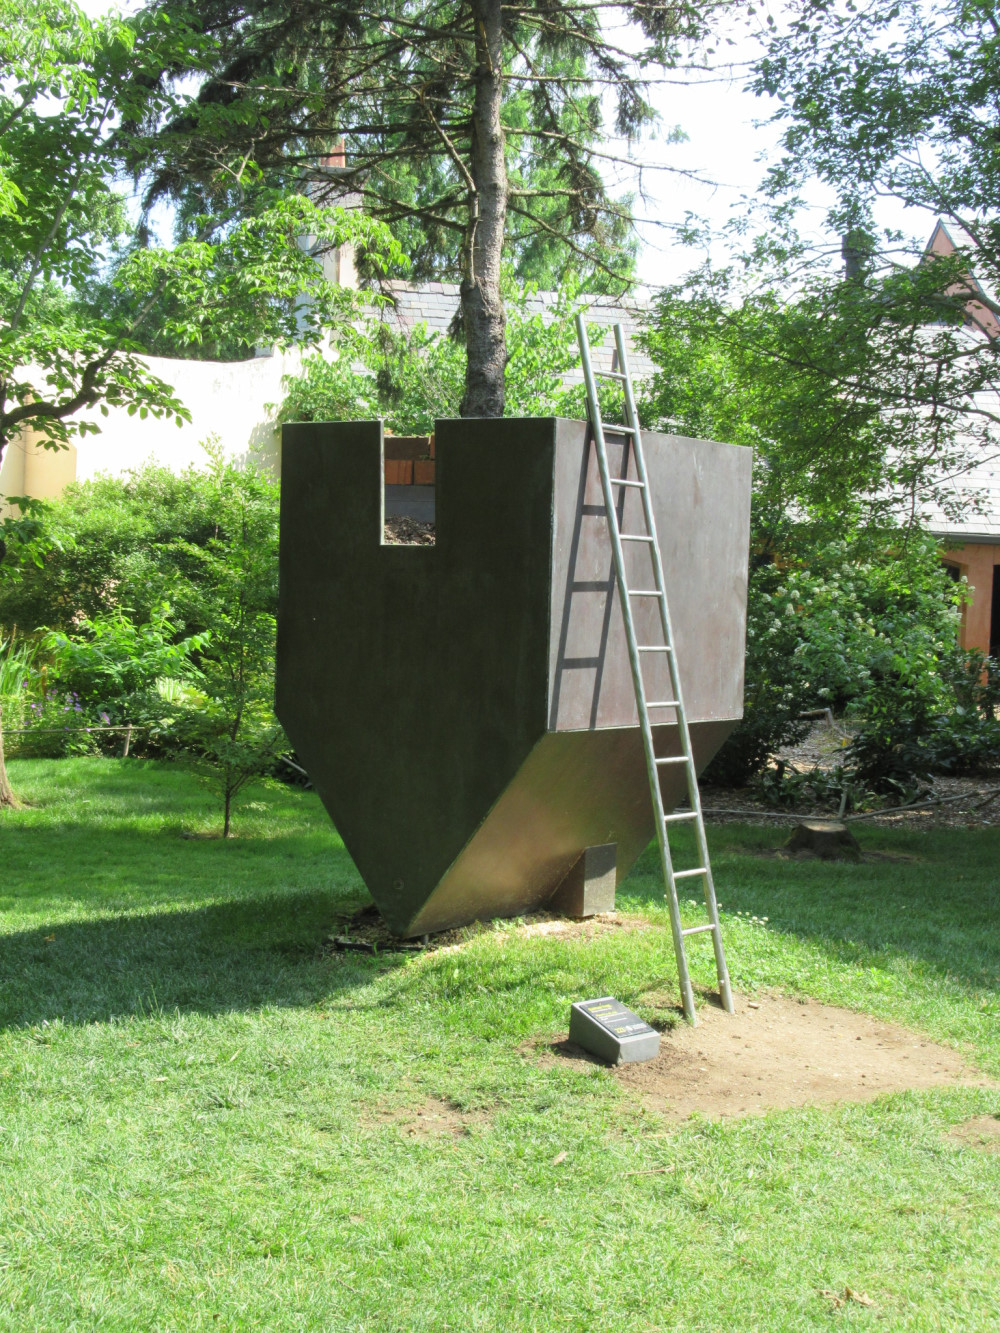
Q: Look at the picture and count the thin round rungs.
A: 11